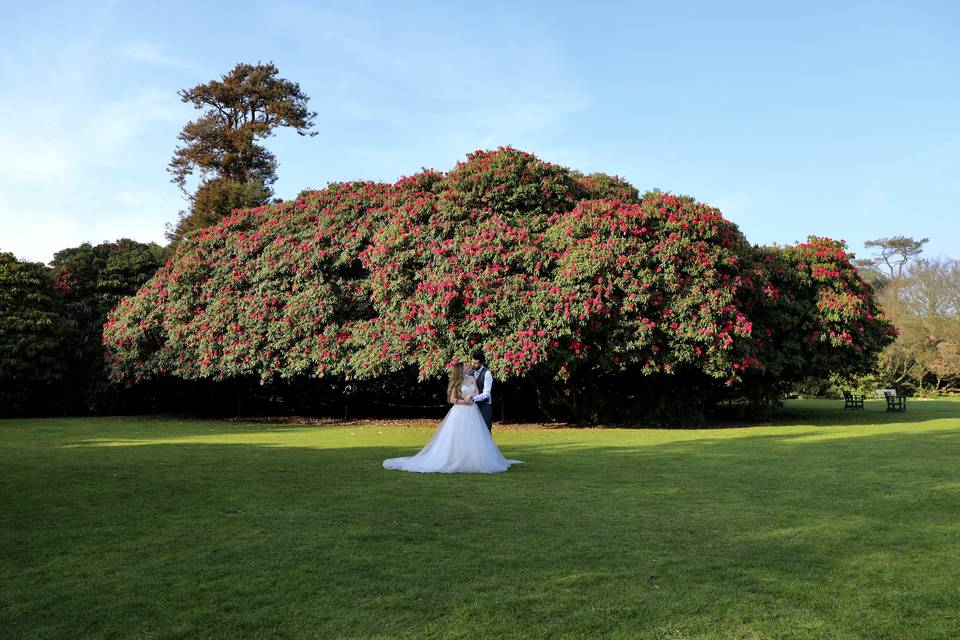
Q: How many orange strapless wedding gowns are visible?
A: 0